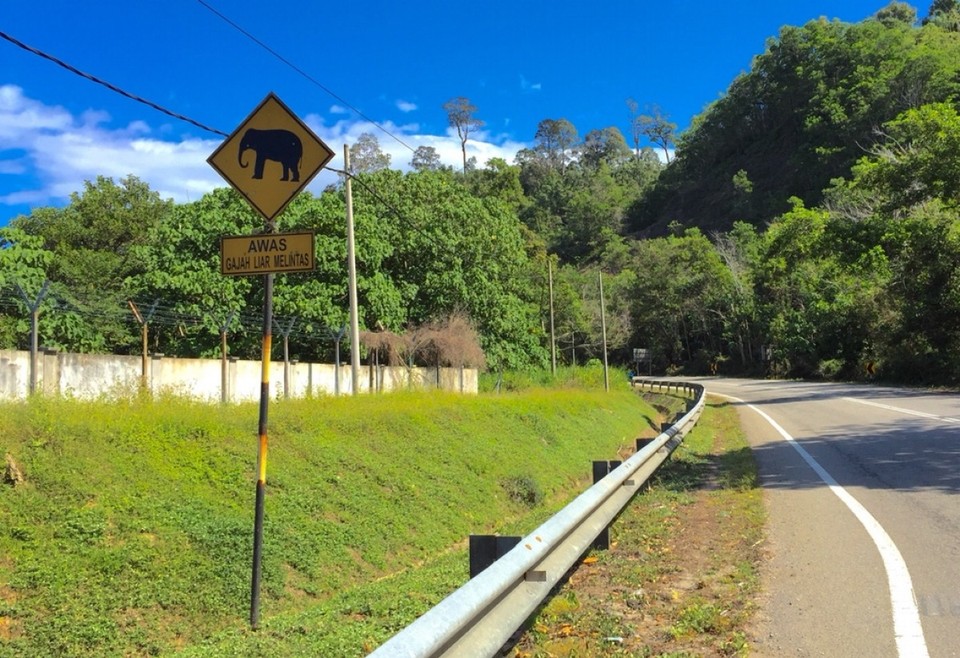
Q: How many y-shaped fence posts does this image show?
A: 5